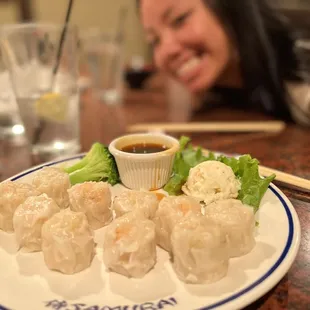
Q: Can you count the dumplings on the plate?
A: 10